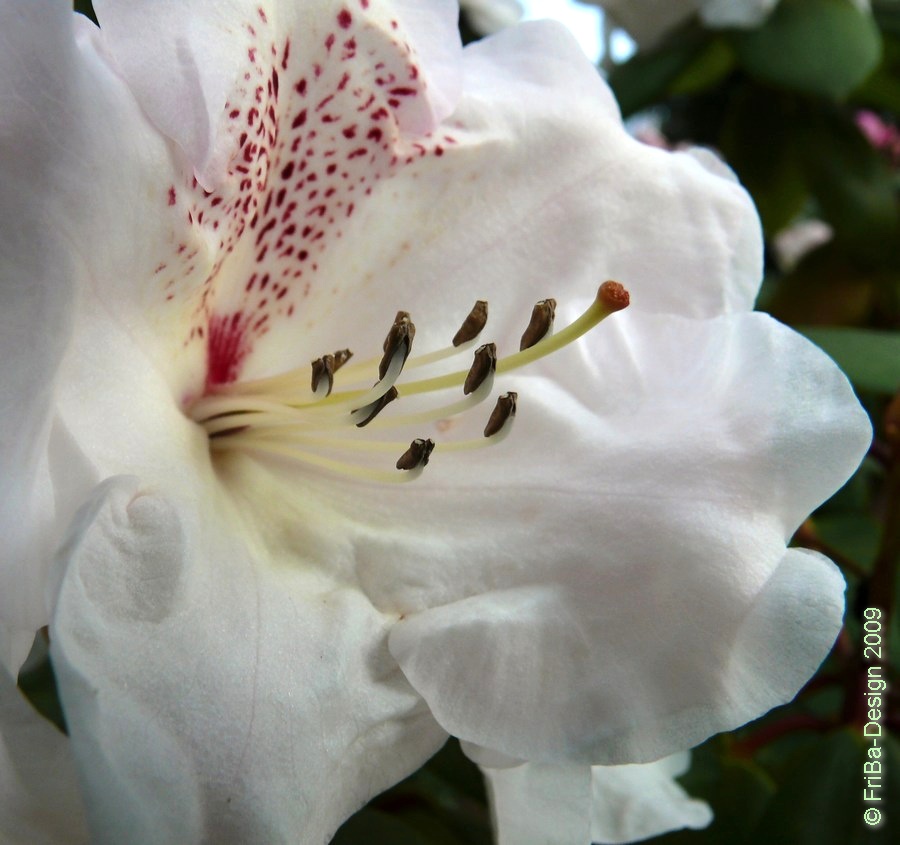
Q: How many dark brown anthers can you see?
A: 9